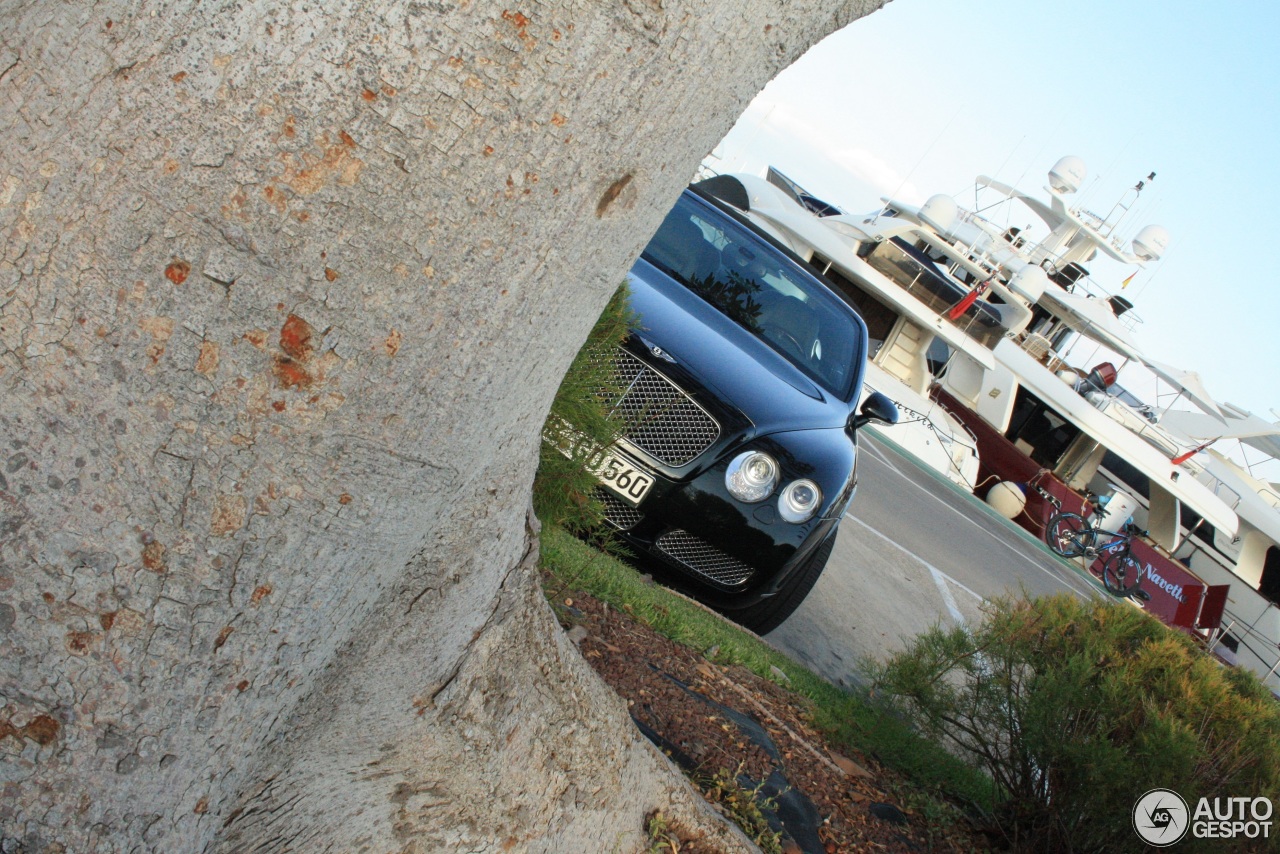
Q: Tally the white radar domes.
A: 4